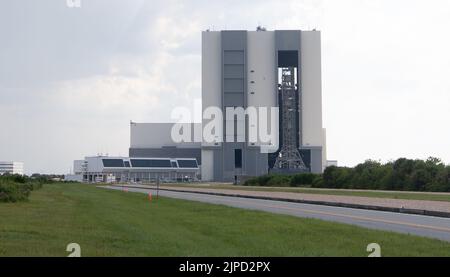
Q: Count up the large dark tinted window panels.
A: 3